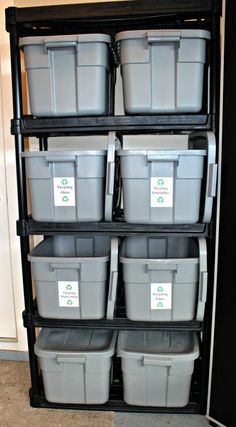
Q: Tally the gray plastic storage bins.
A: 8